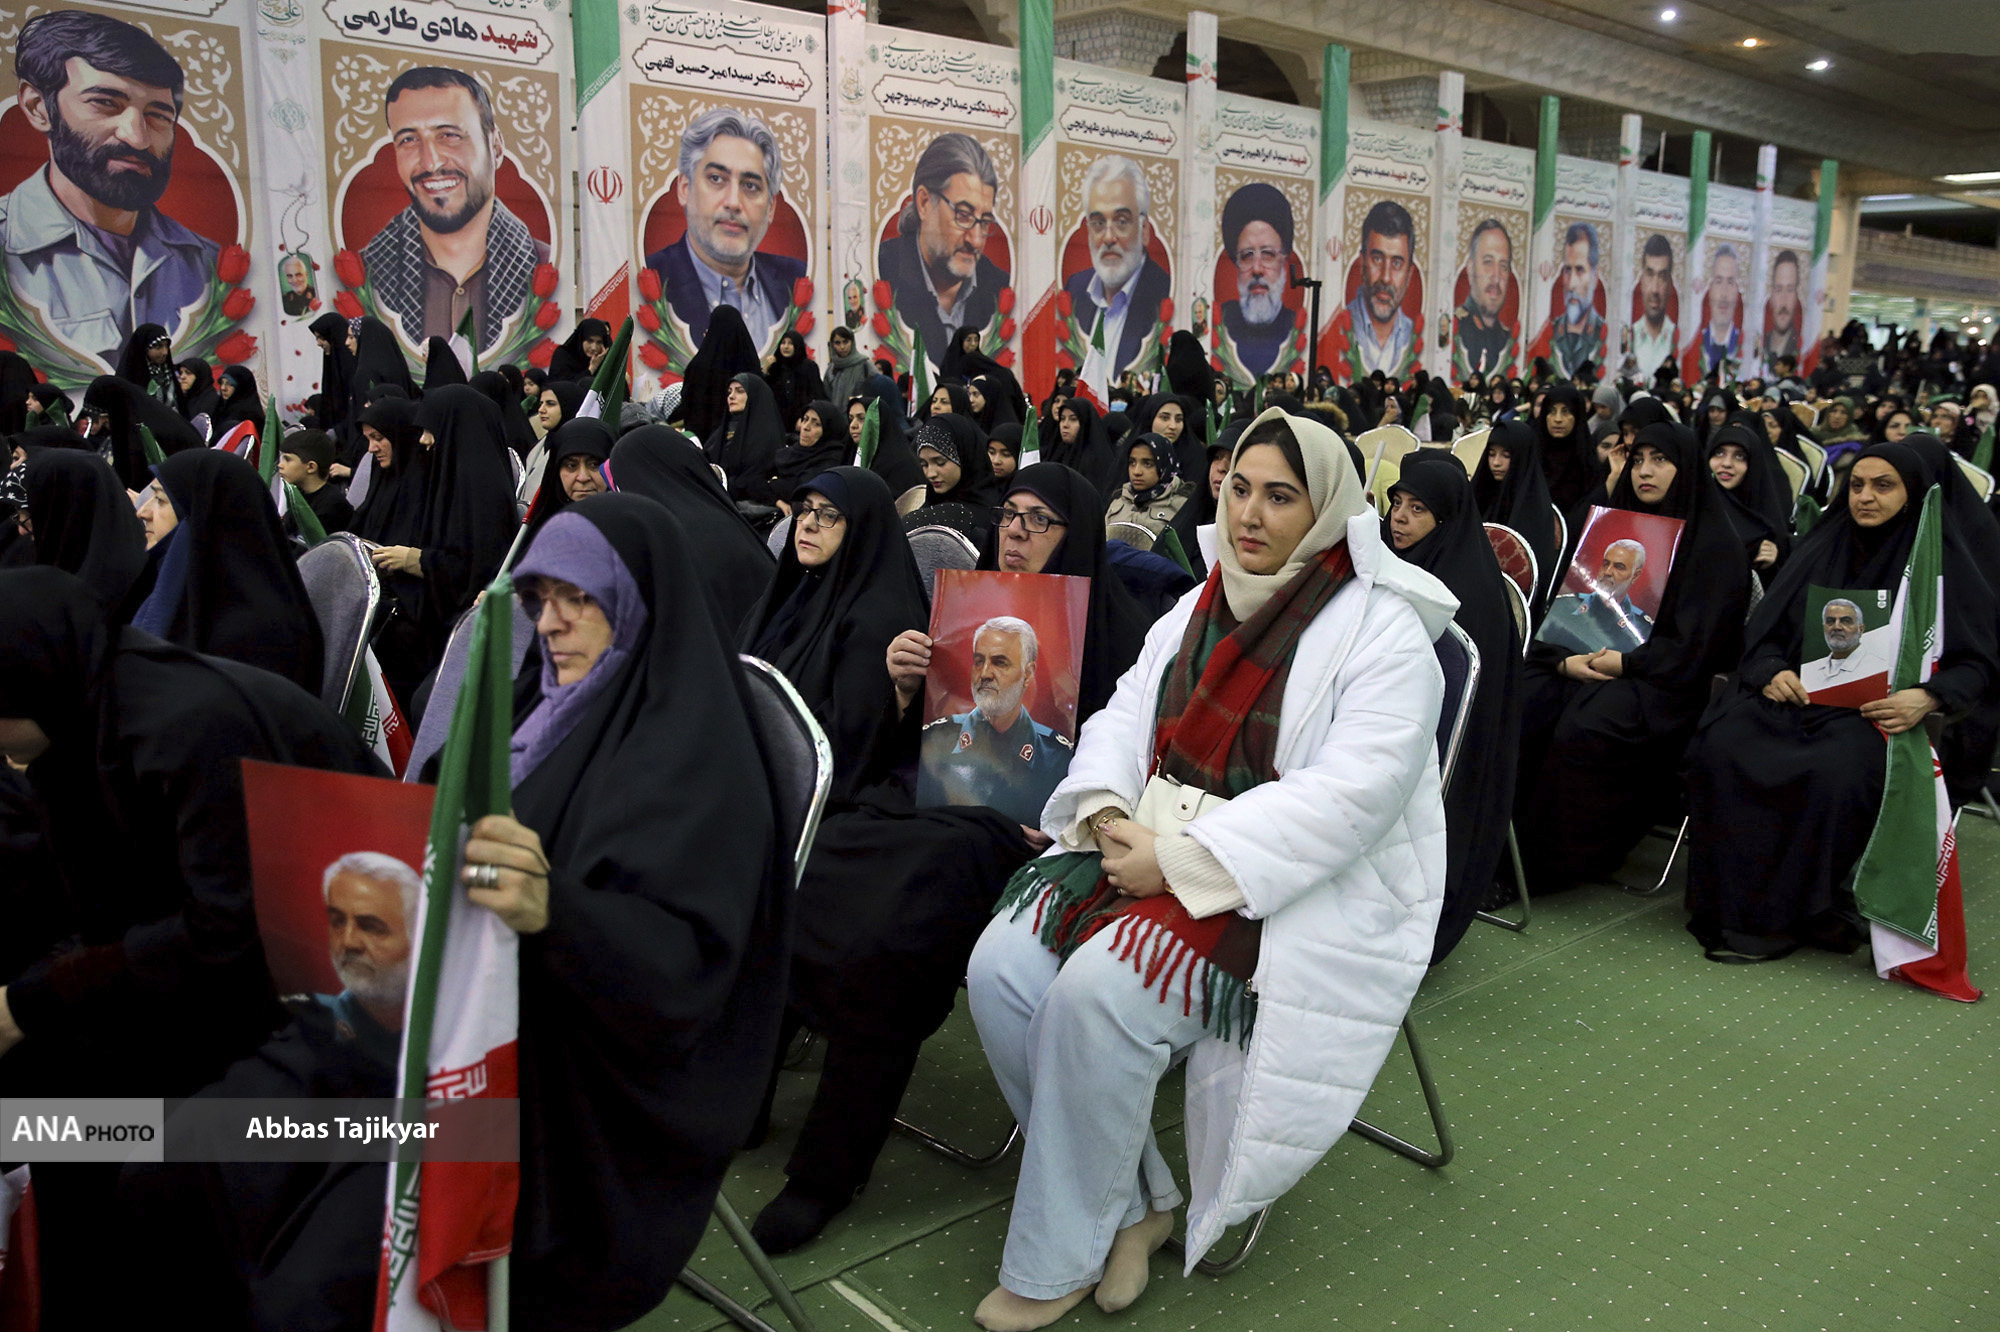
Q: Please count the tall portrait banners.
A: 12